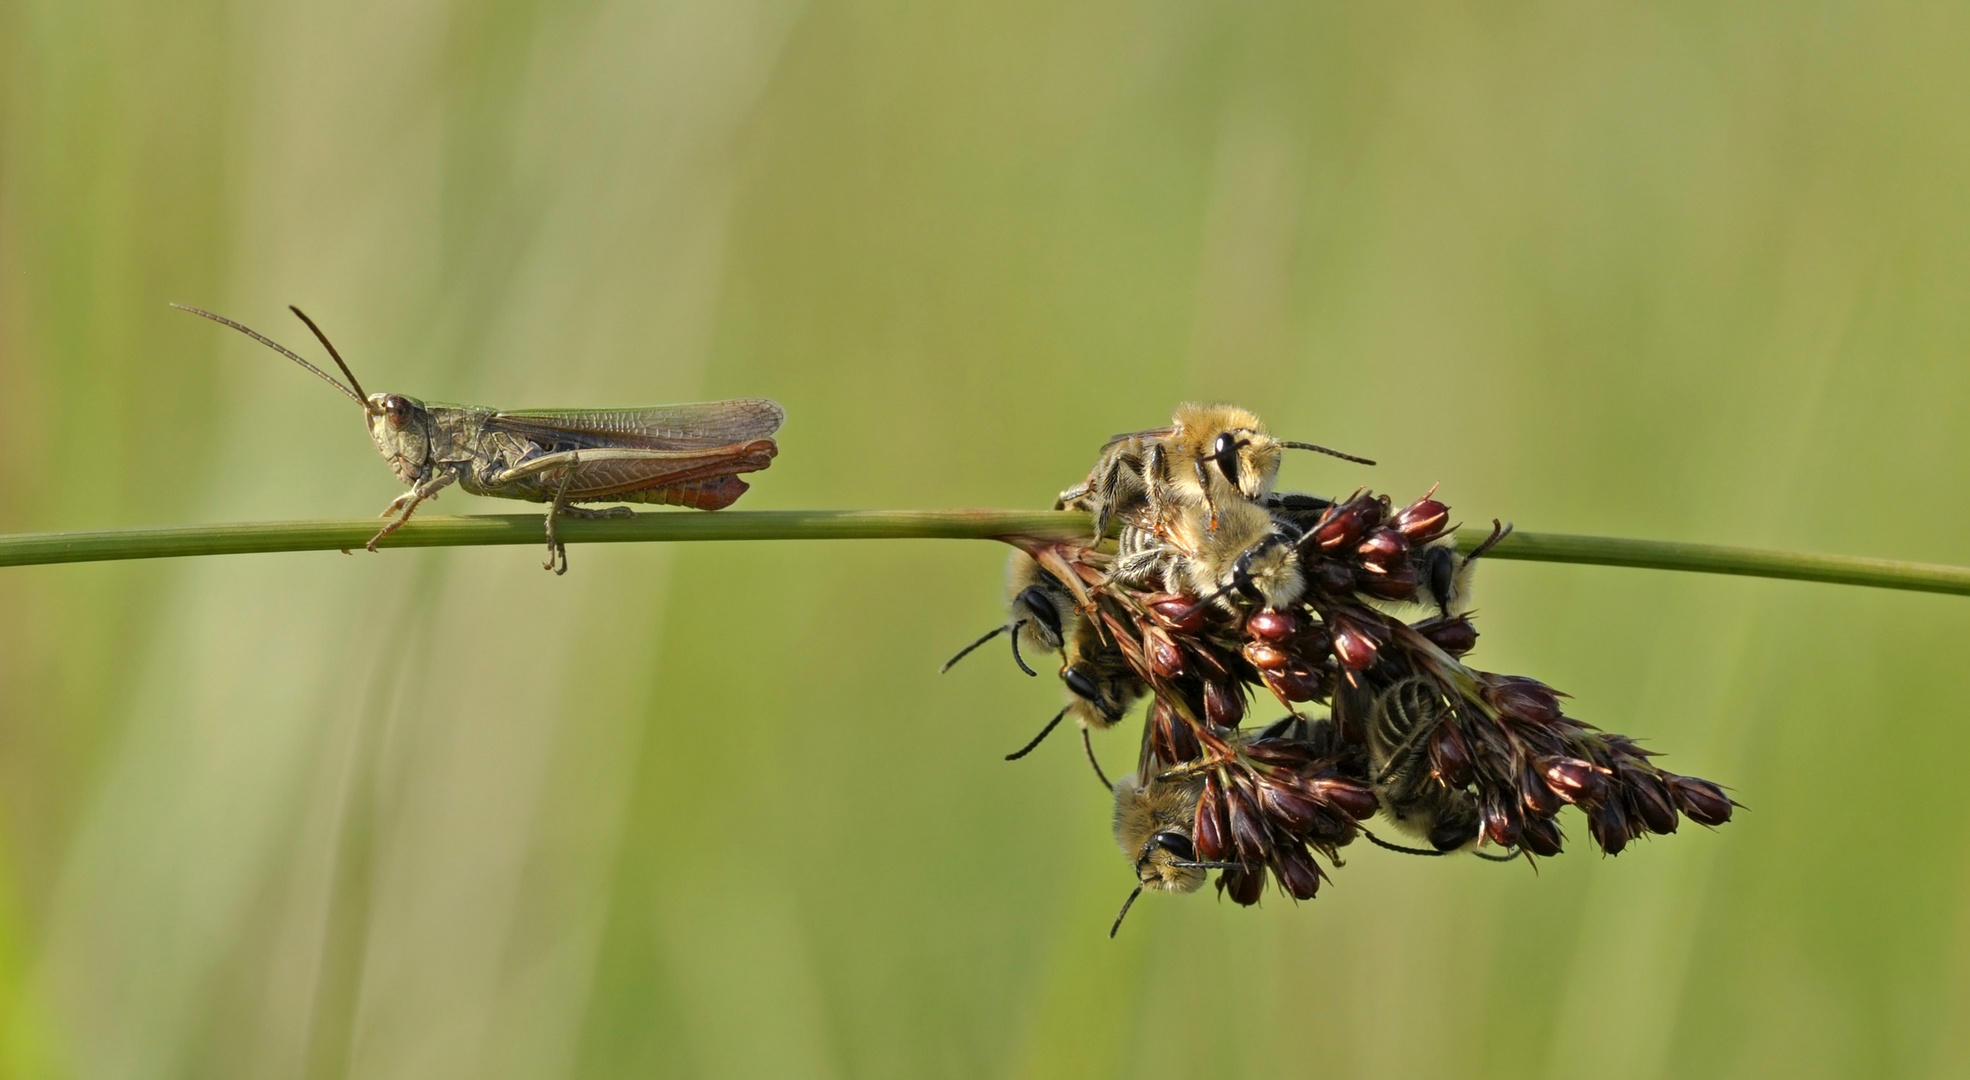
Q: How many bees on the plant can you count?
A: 7